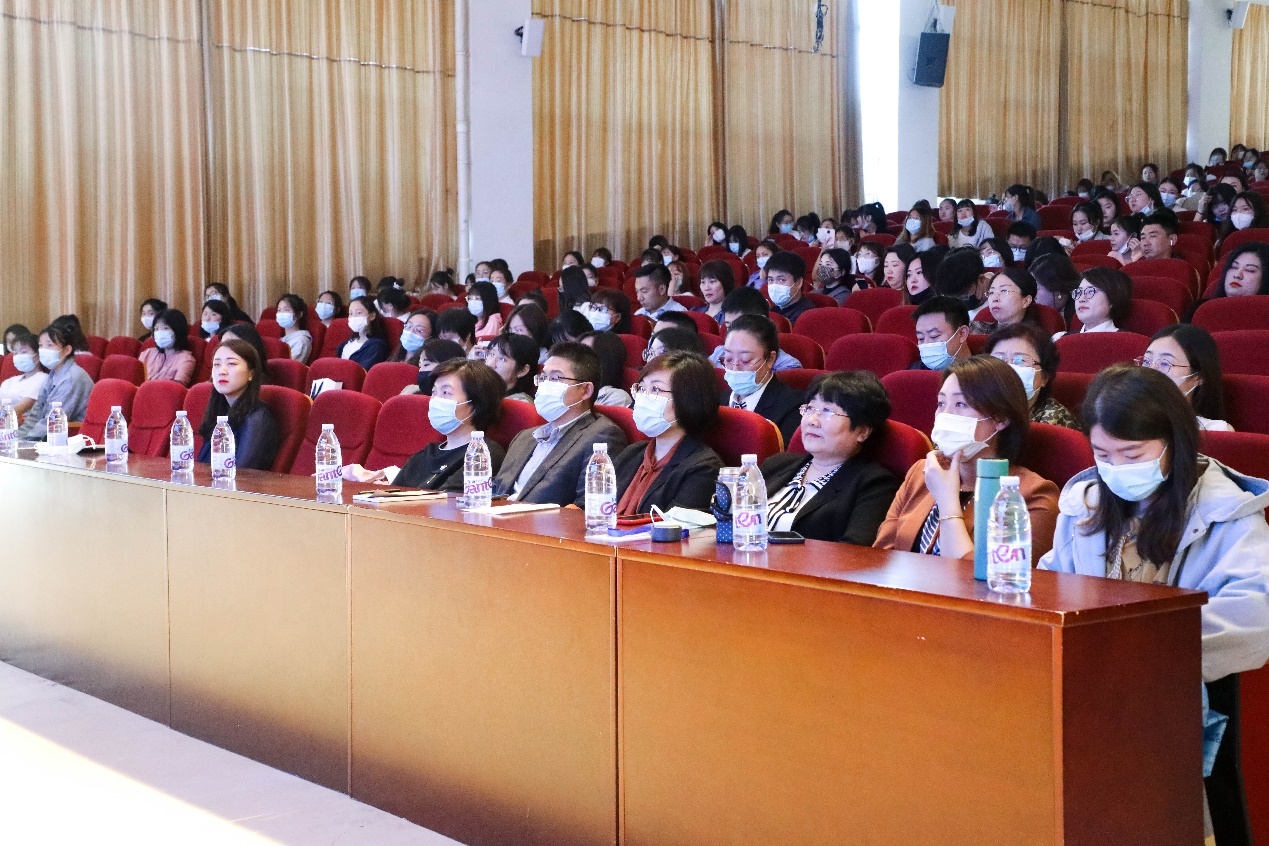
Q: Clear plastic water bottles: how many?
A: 10